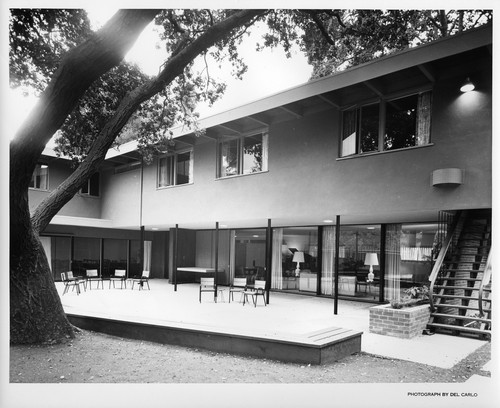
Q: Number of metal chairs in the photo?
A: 8